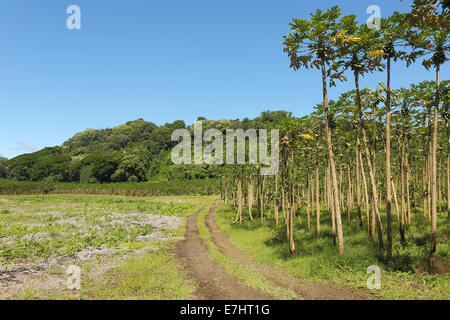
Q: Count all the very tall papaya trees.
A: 4